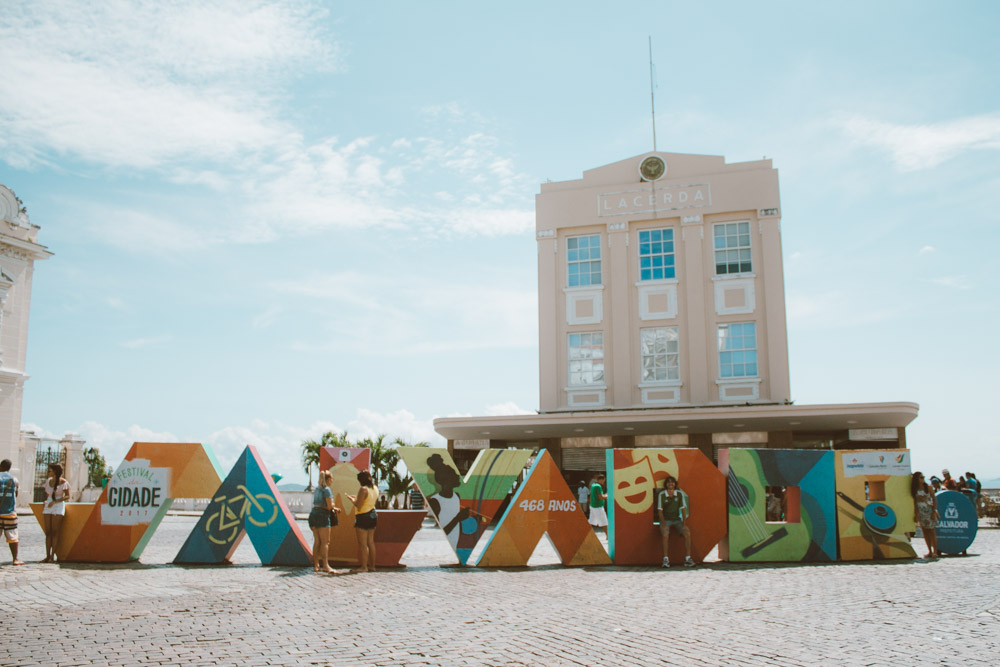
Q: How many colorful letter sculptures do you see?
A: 8